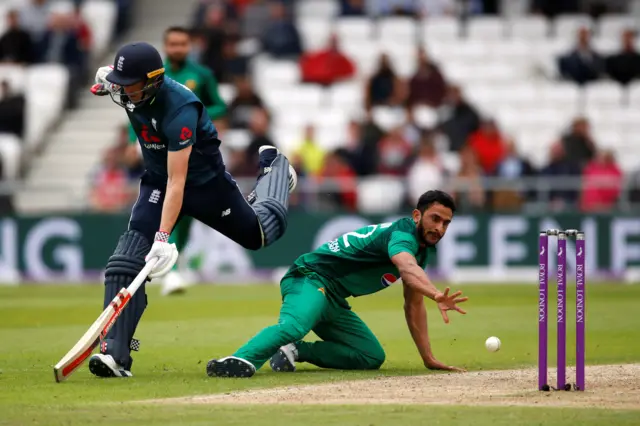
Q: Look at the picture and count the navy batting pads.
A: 2